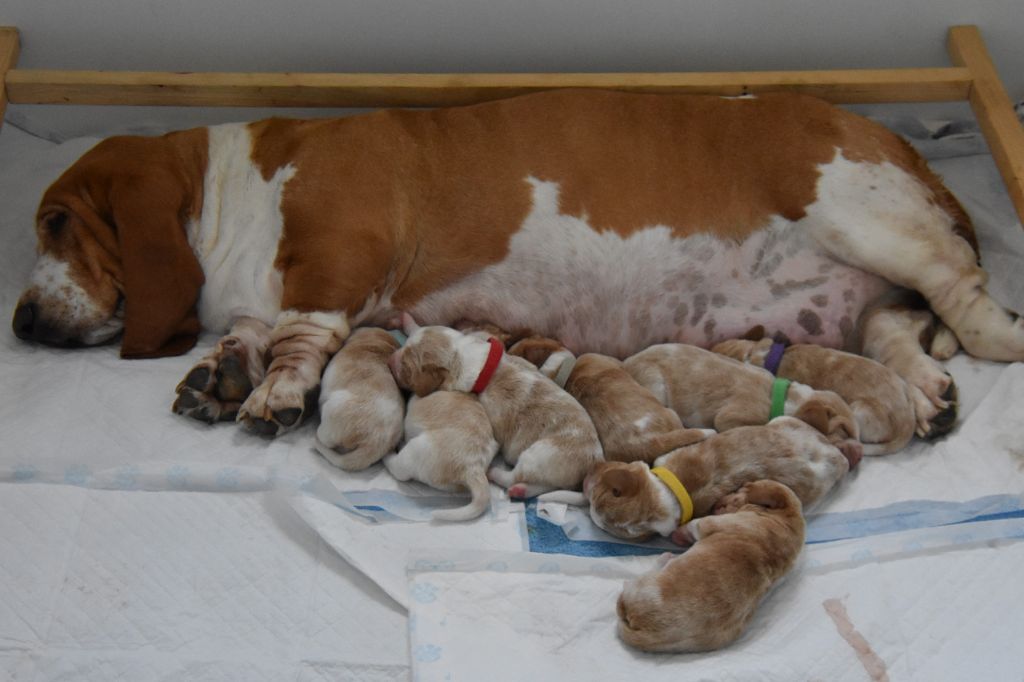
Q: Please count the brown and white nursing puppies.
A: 8